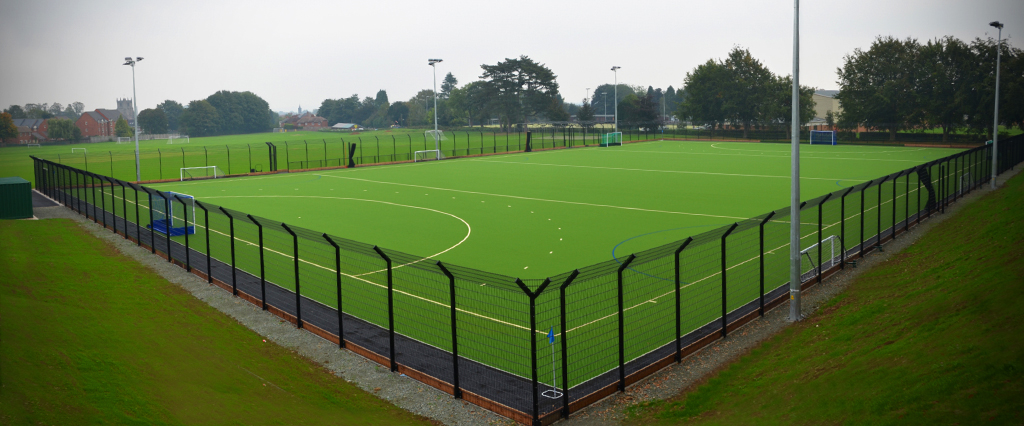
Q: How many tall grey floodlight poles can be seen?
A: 5